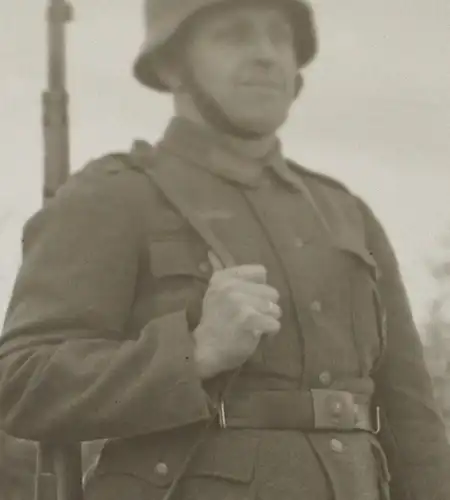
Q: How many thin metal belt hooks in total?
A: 2